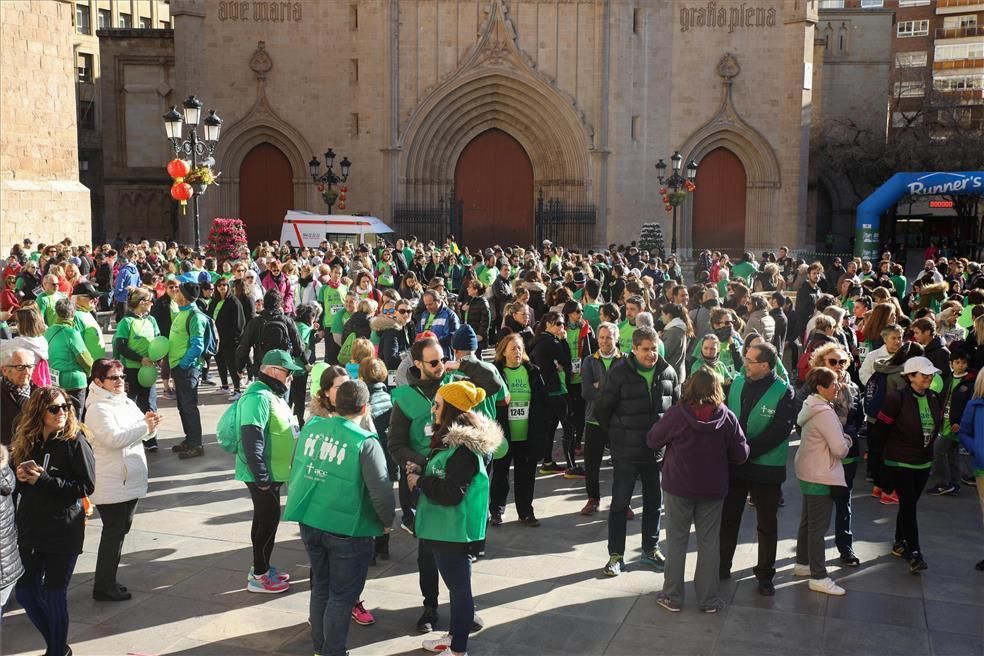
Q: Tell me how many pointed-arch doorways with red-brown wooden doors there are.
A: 3